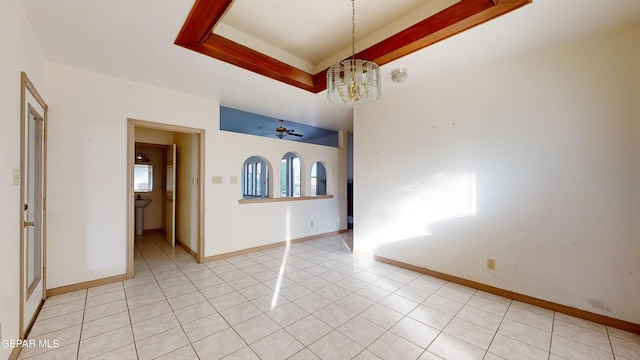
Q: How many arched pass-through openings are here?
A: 3